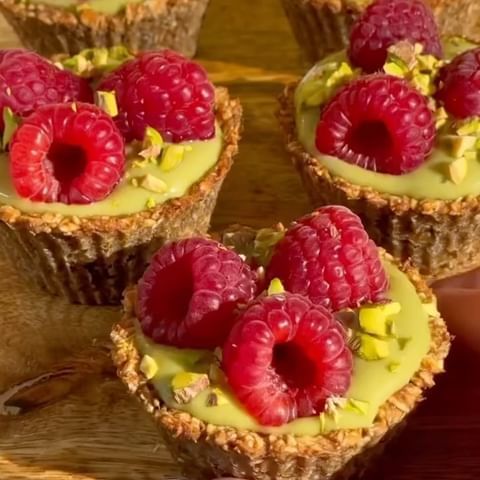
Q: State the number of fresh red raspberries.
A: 9